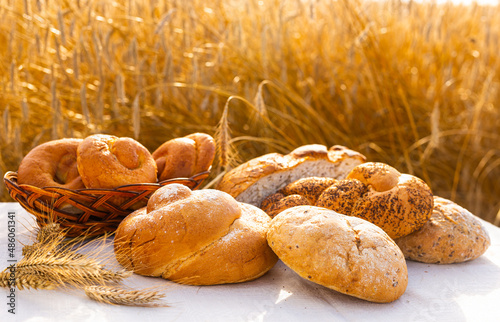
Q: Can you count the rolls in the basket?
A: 3